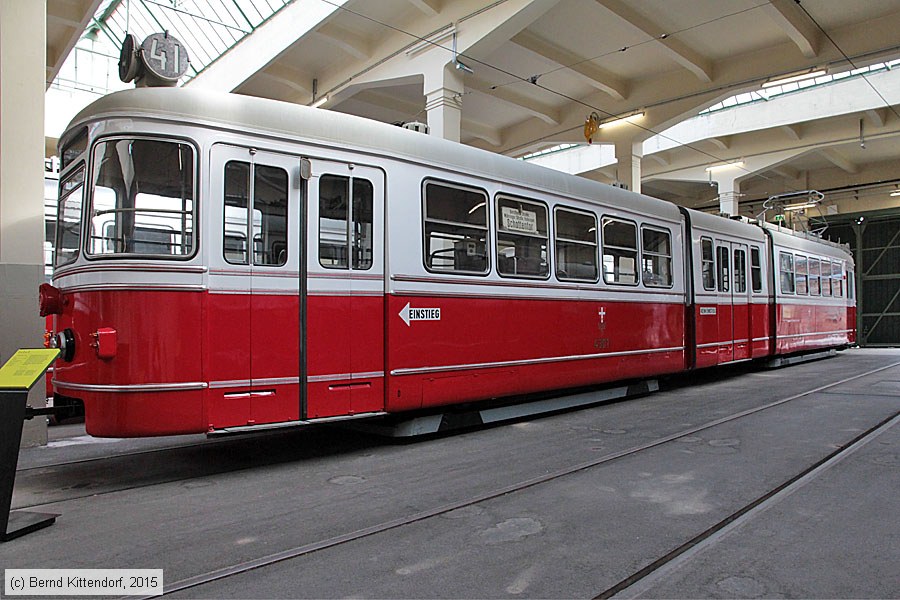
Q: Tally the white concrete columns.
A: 4